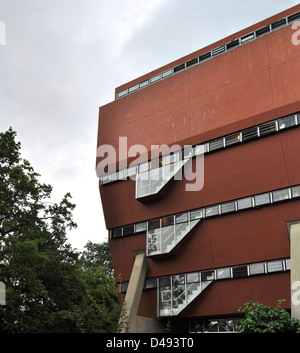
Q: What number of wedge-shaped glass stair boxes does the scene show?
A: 3